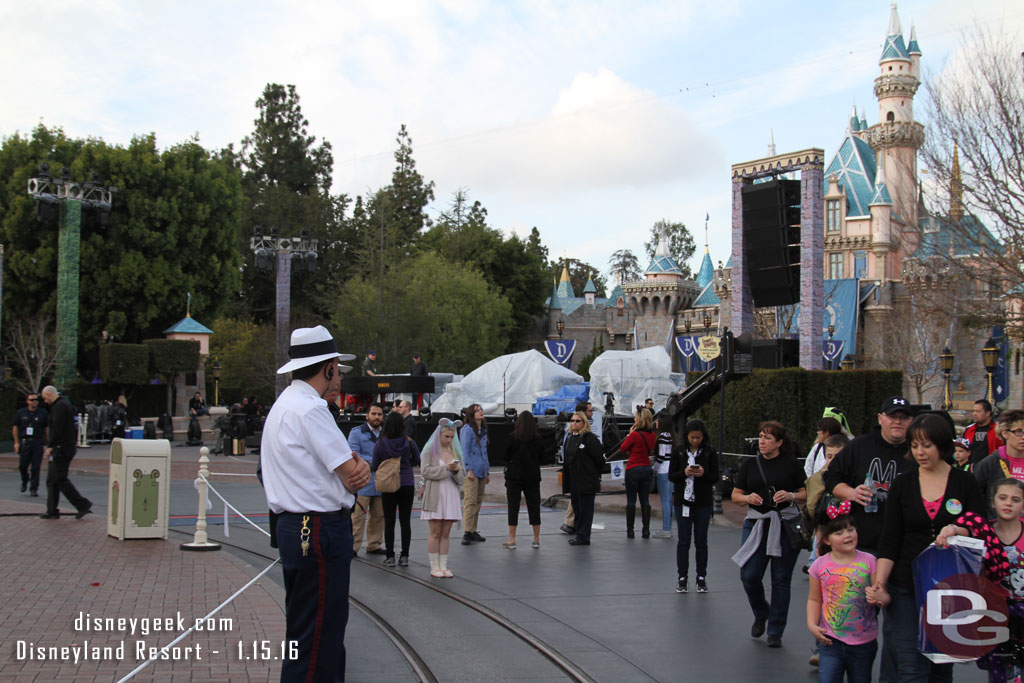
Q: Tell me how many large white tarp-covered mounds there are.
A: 2